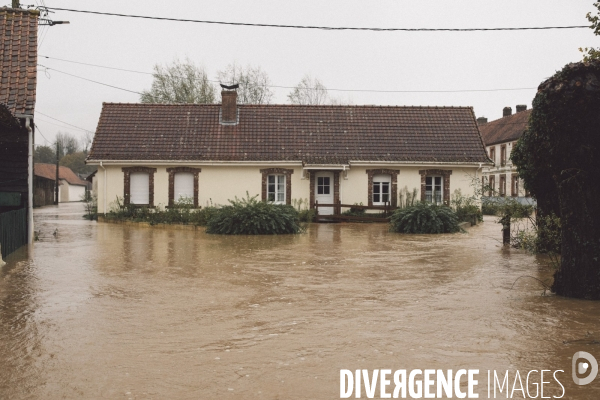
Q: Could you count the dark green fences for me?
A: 1